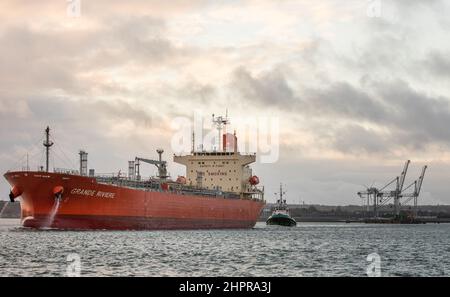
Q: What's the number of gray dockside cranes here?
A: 2